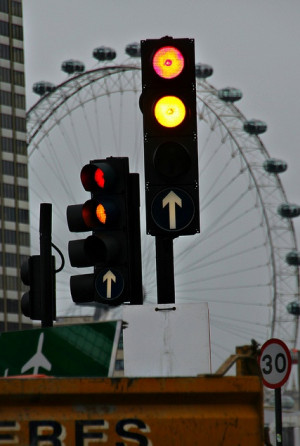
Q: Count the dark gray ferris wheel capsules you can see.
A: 11